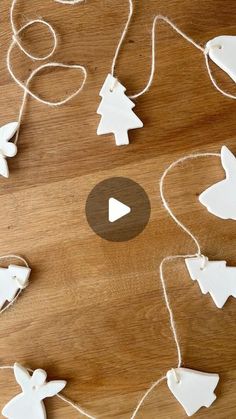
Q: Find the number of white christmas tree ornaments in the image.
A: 3